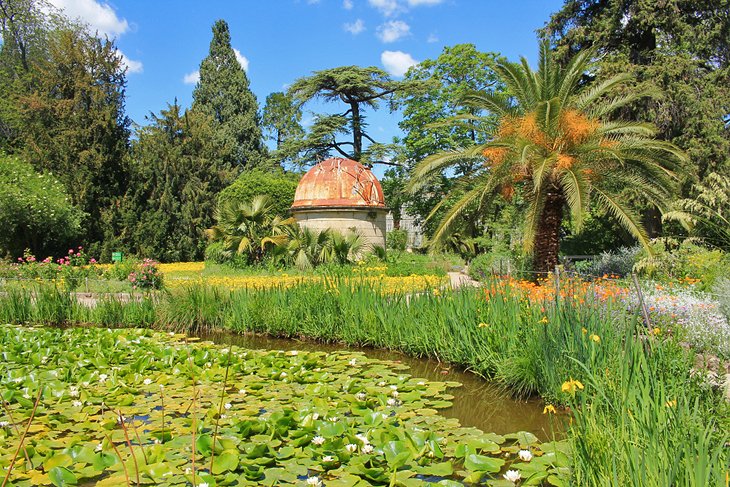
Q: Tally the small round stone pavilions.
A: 1